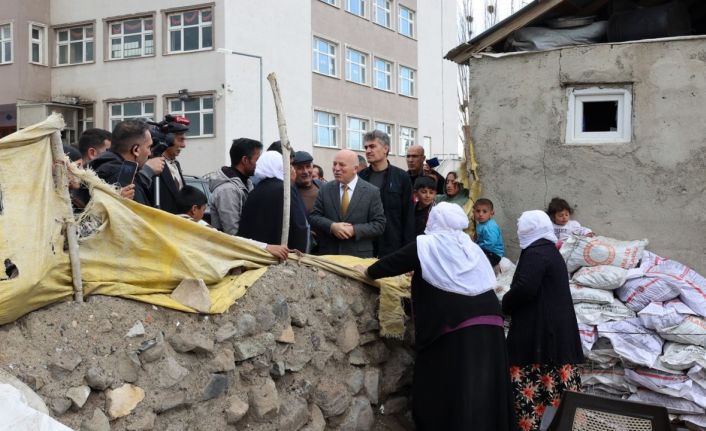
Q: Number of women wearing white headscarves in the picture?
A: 3